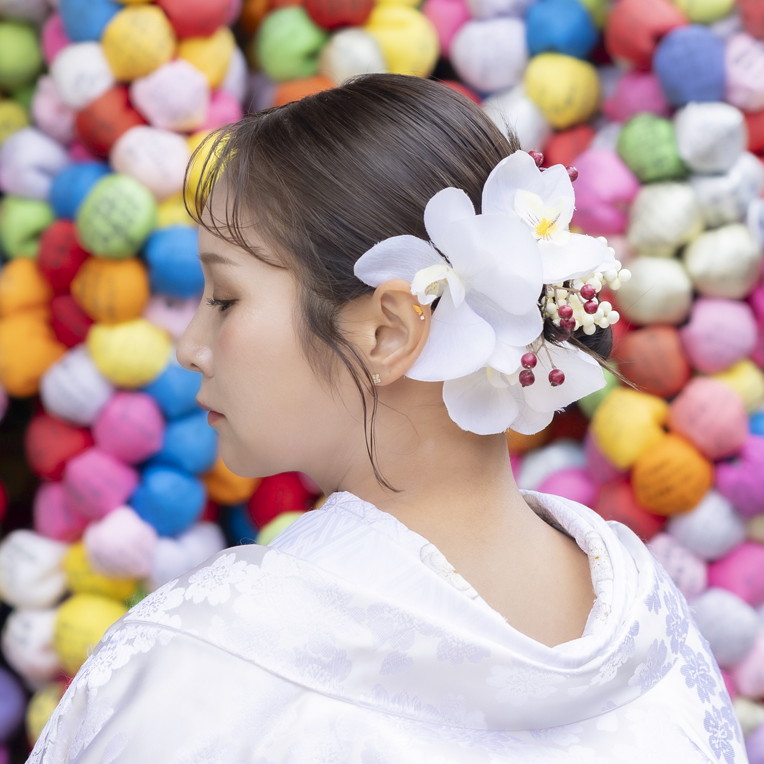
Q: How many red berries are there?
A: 9